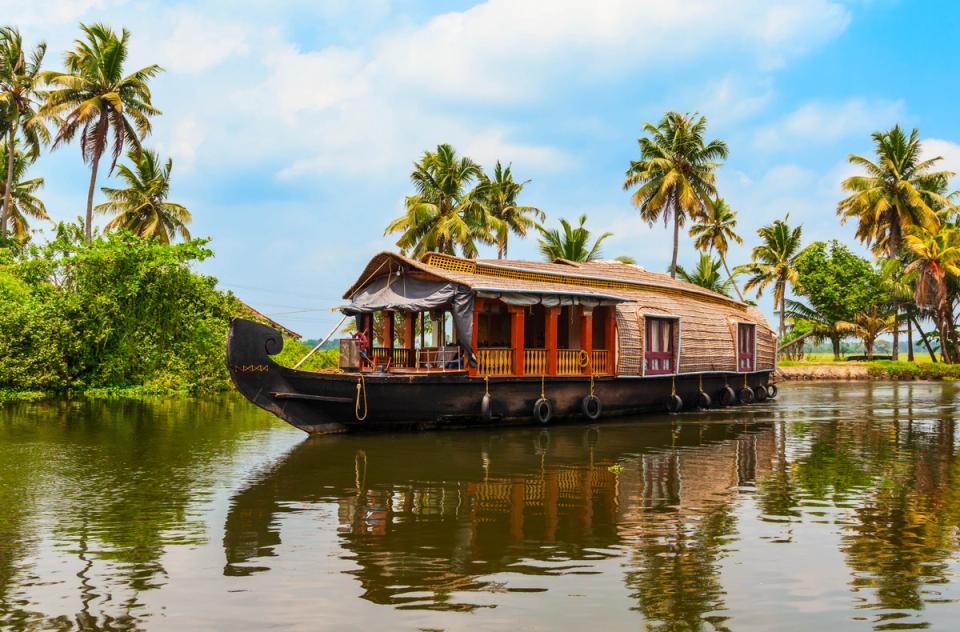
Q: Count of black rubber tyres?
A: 9